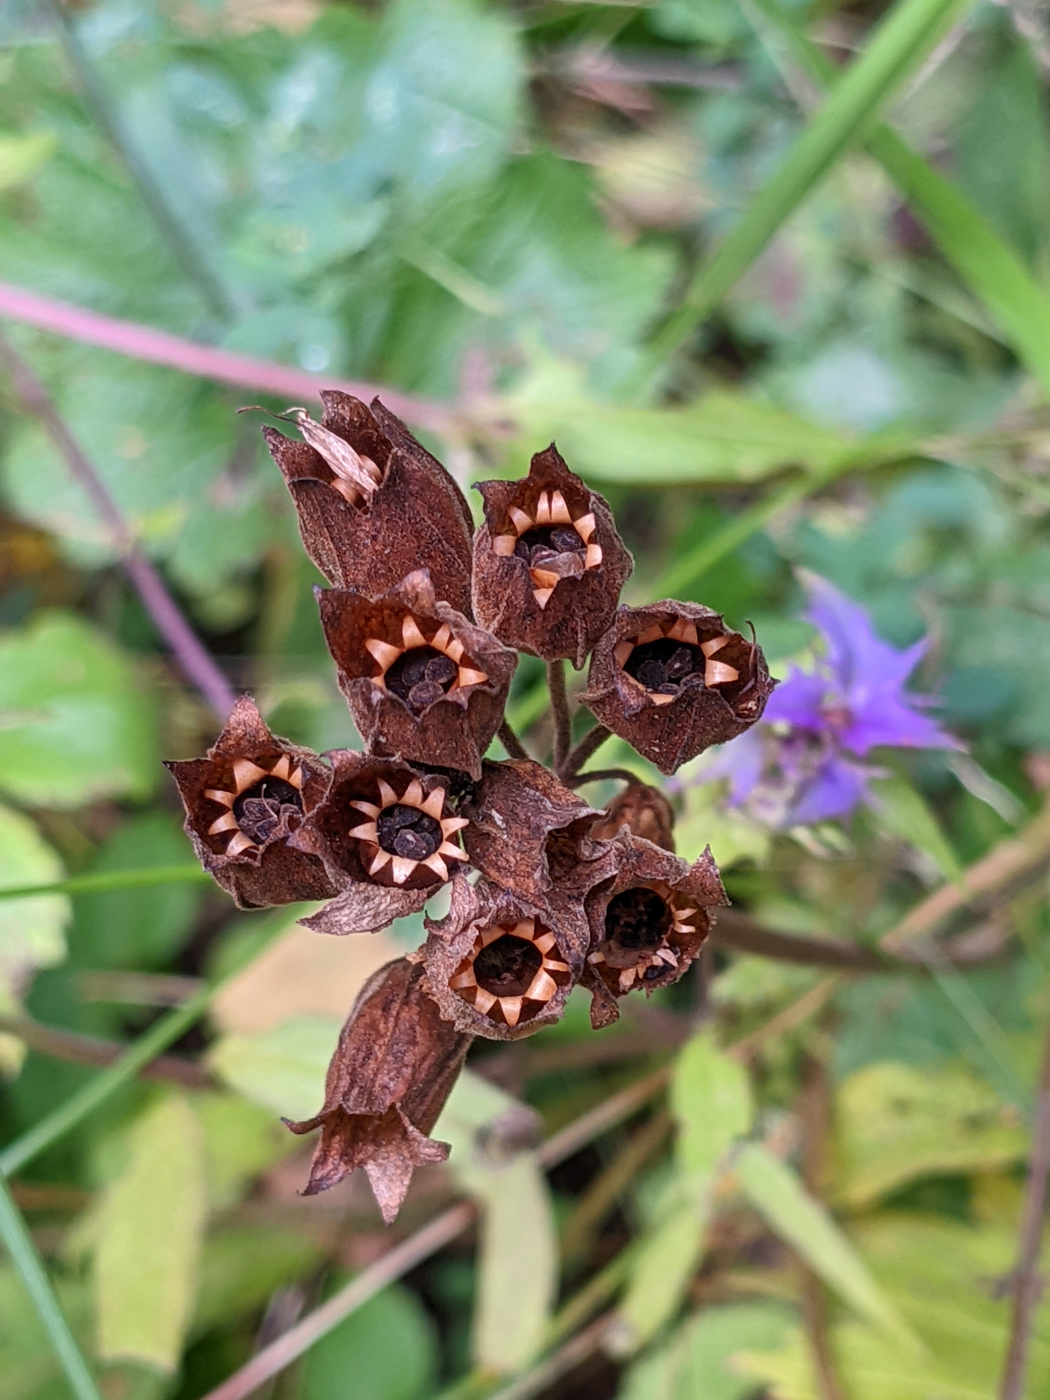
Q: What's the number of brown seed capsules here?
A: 11